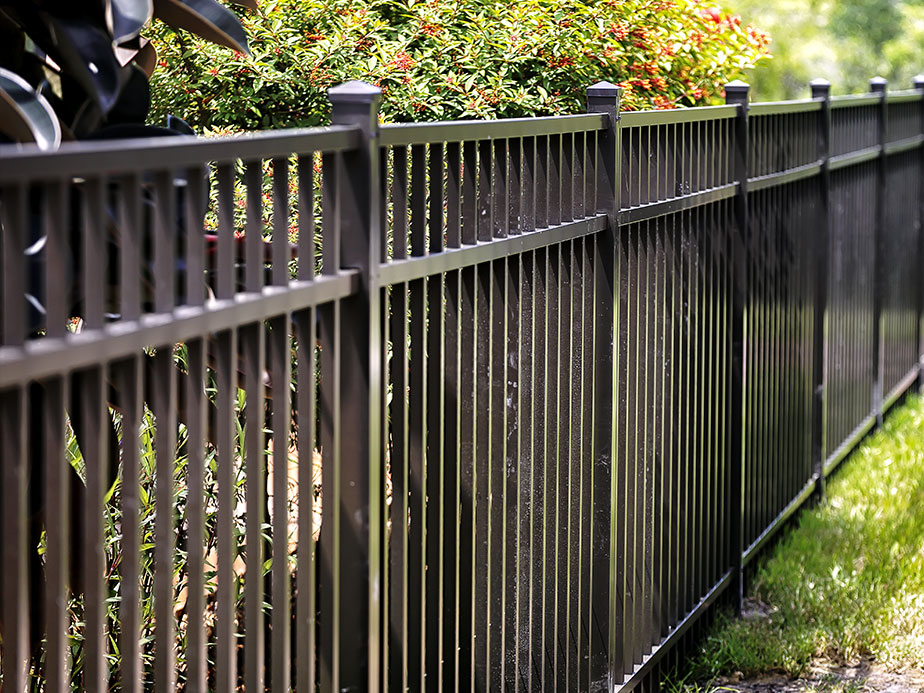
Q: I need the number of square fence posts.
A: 6